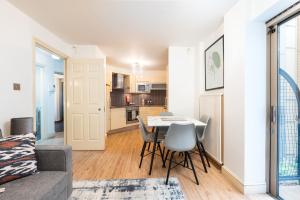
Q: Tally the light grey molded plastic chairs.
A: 4